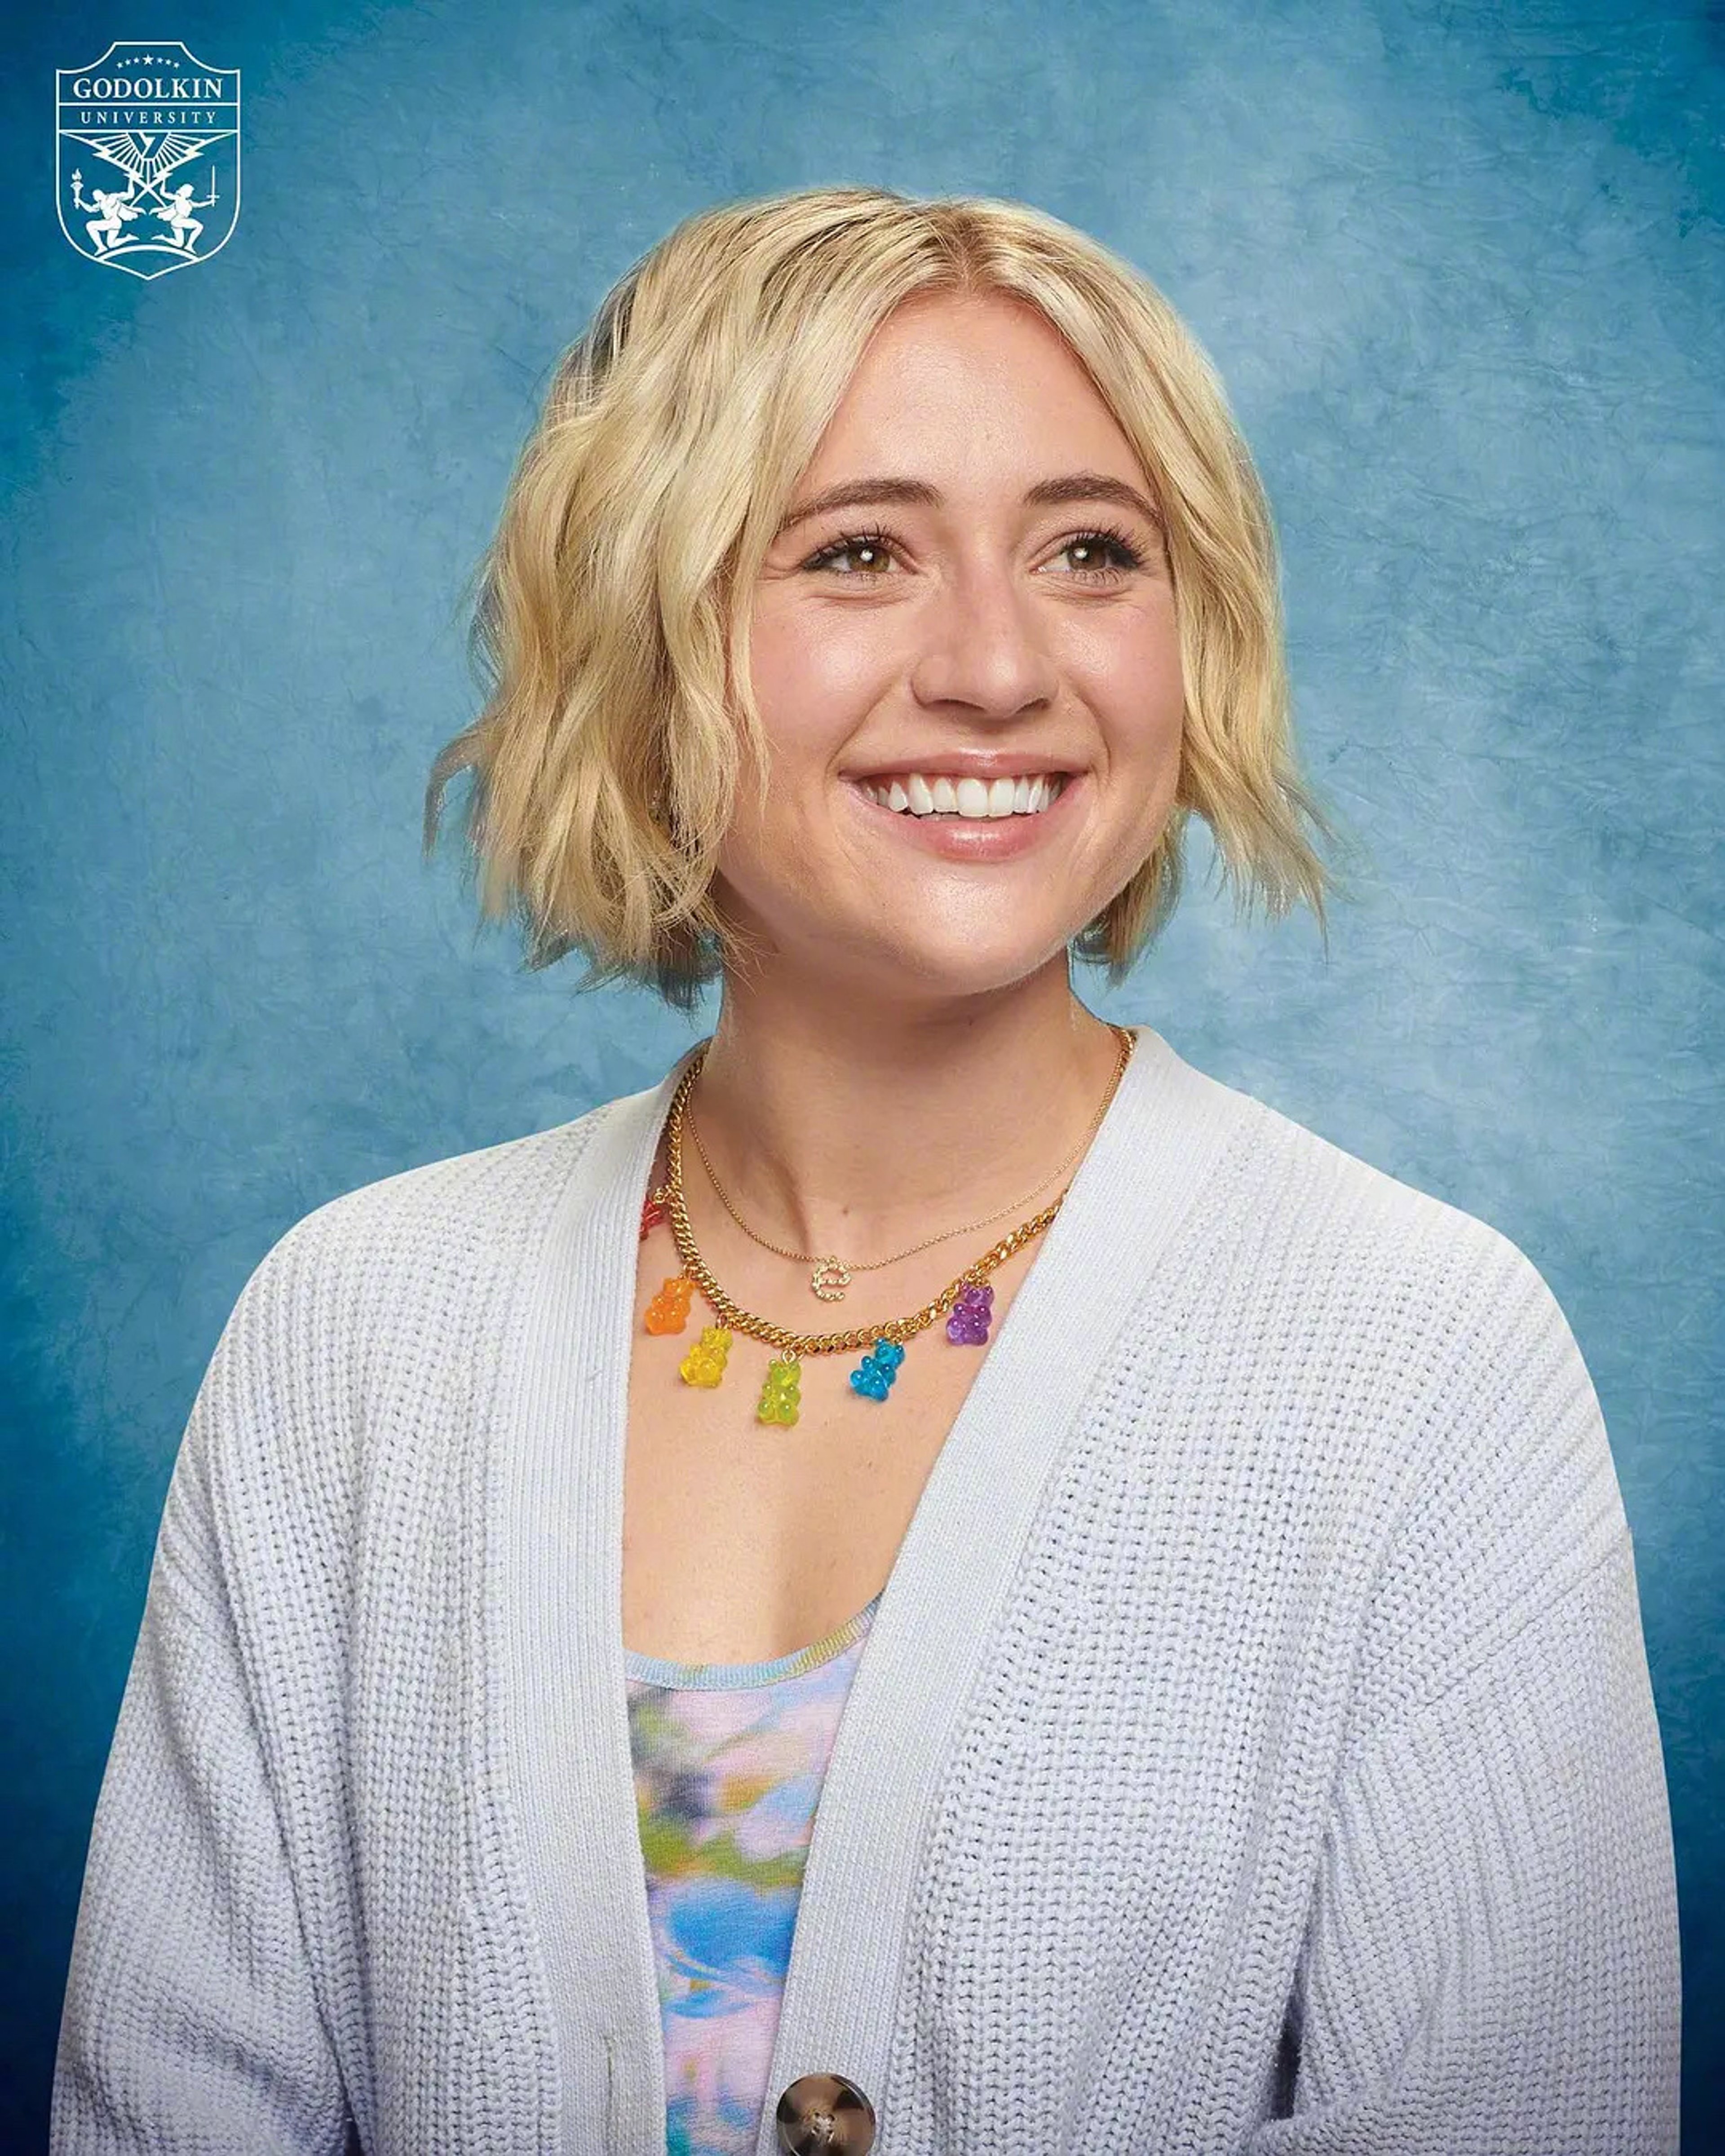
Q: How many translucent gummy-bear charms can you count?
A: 6